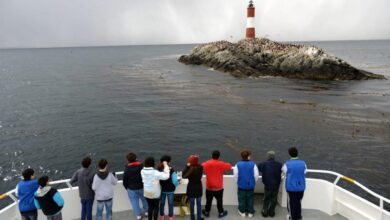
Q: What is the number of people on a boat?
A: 12